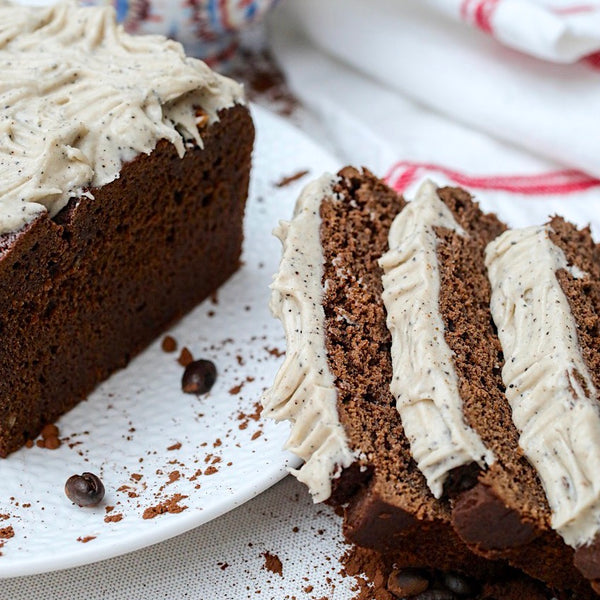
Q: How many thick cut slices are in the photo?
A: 3